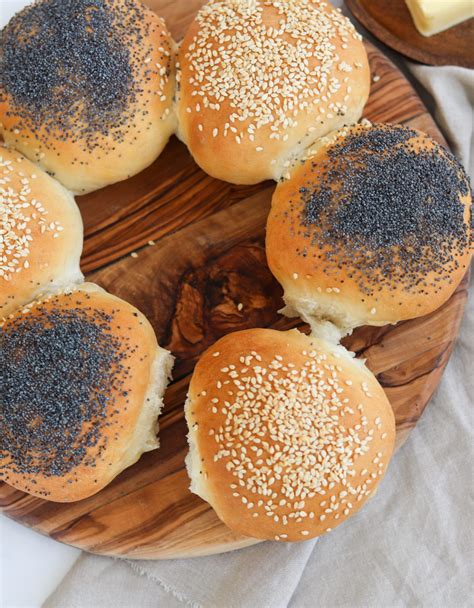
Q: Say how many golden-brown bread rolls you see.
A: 6